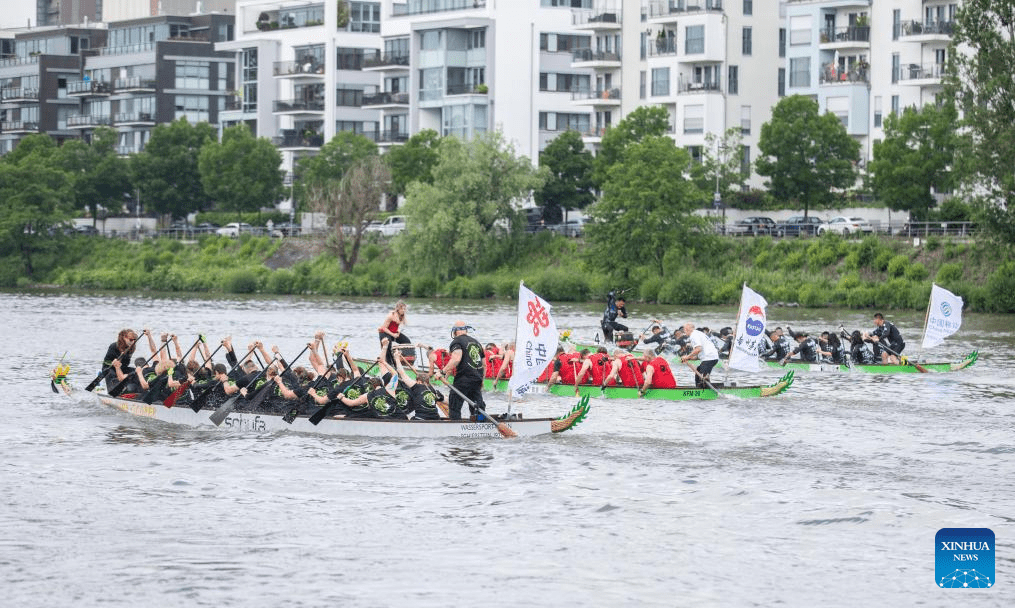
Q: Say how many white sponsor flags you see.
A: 3